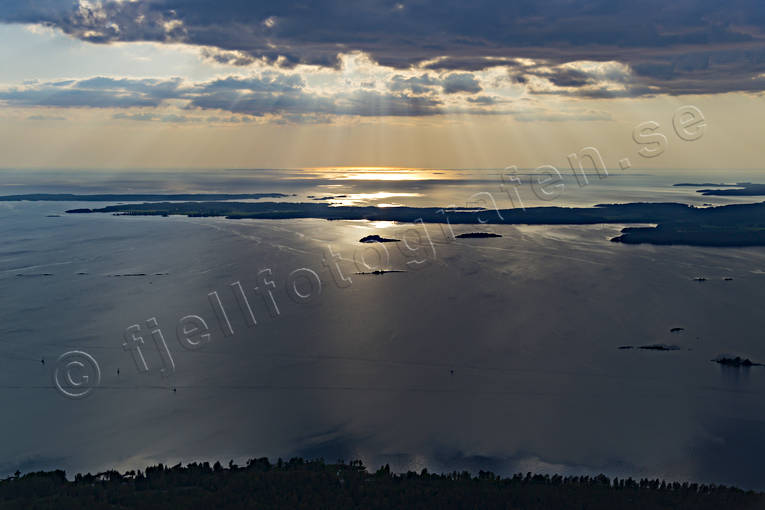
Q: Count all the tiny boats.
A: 4